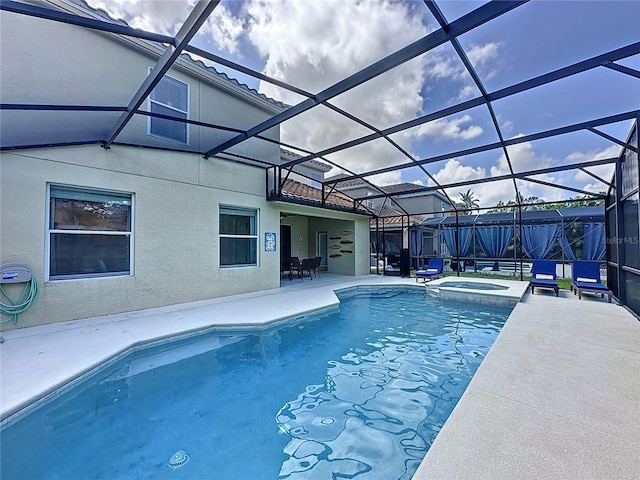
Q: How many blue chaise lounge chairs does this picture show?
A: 3